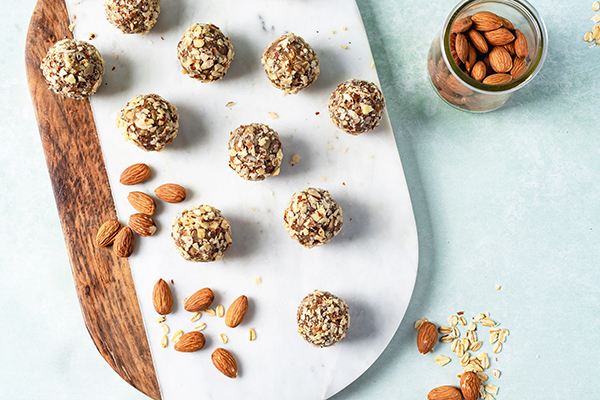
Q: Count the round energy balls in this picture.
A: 10